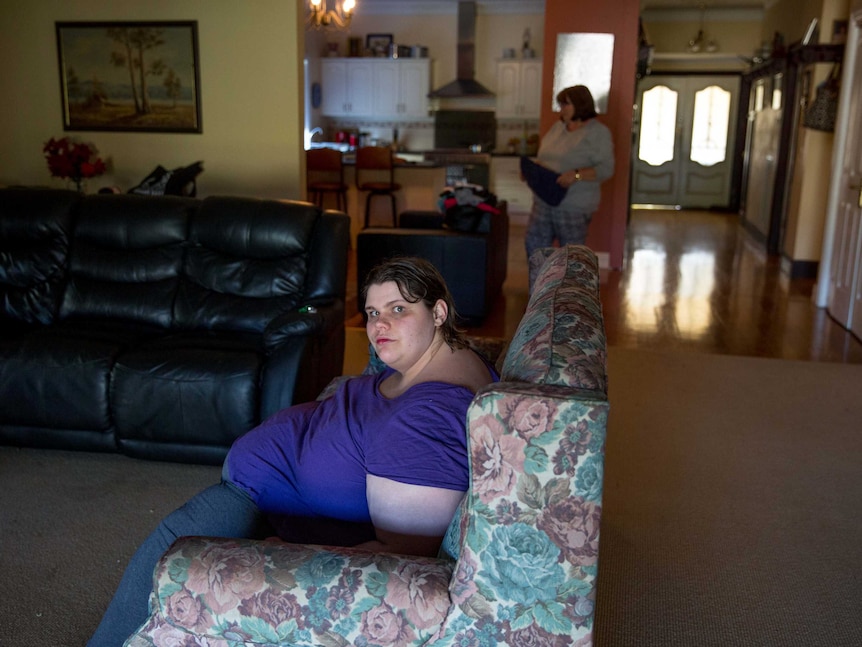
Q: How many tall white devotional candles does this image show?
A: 0